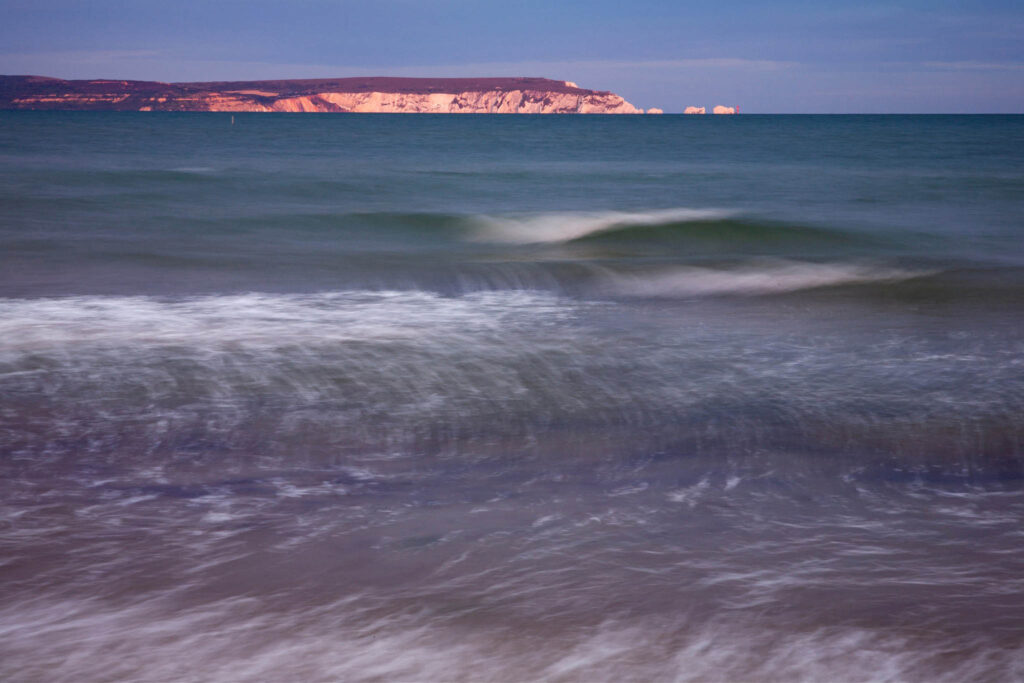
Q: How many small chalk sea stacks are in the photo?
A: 3